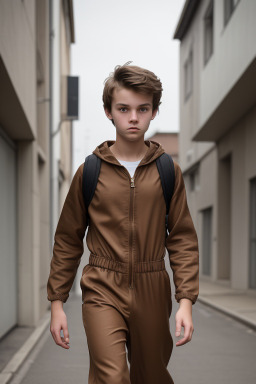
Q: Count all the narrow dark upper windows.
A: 3